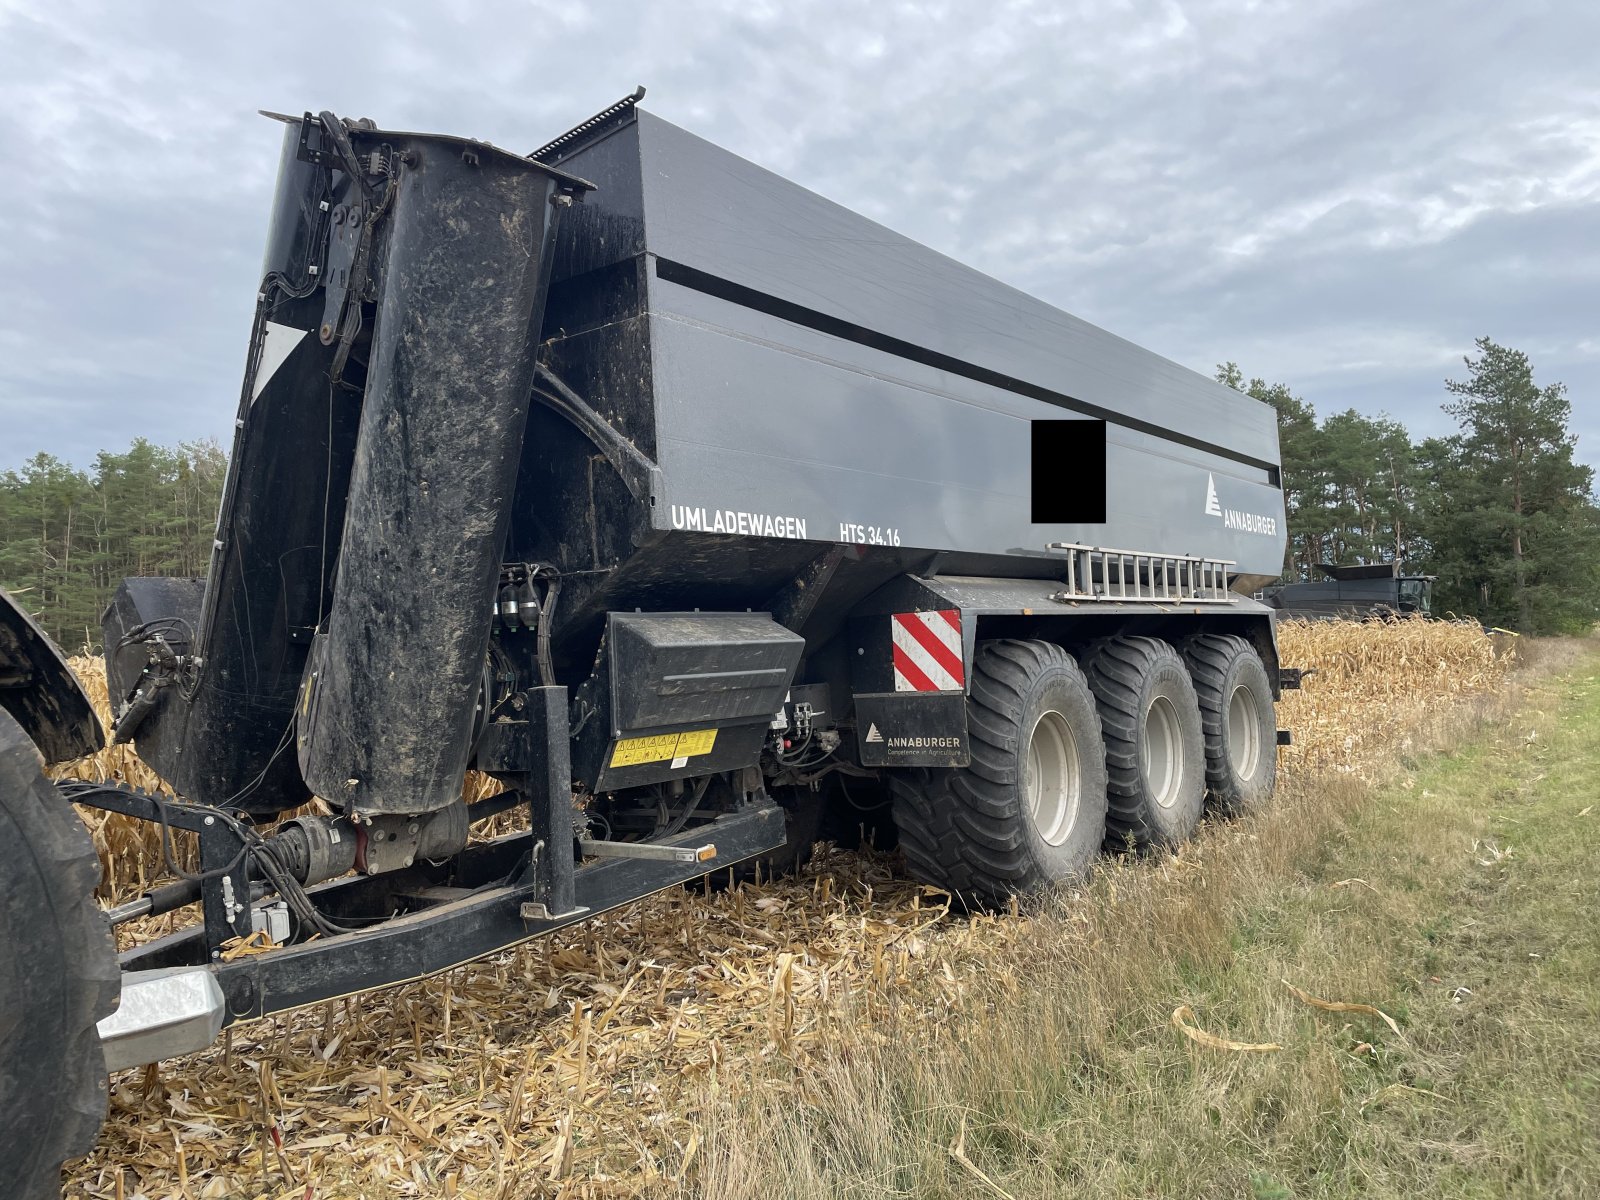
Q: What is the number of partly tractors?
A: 1